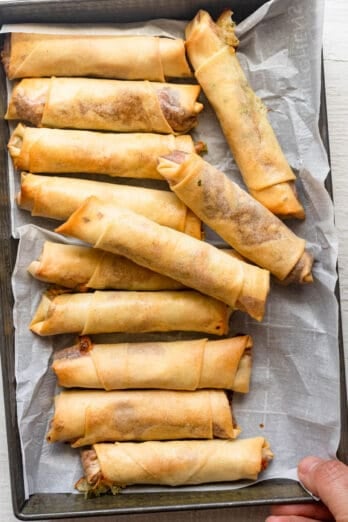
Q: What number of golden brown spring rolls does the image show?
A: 12